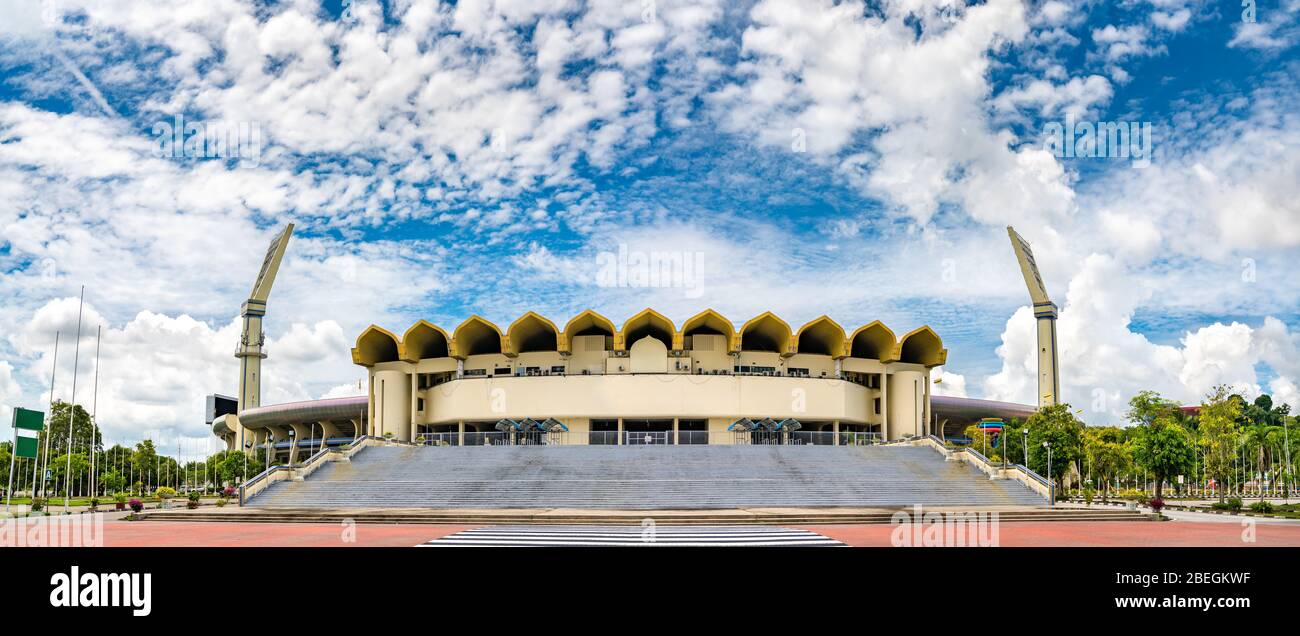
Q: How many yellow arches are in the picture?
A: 11